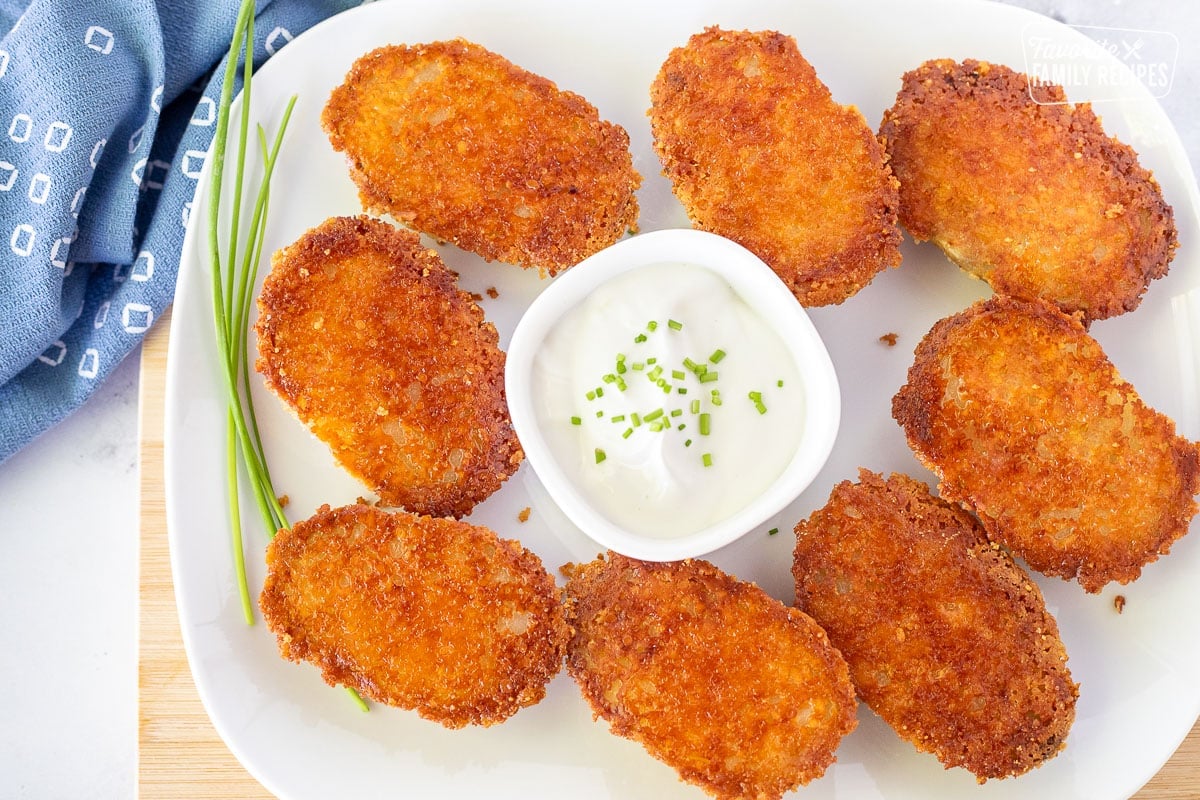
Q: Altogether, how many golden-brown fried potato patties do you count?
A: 8